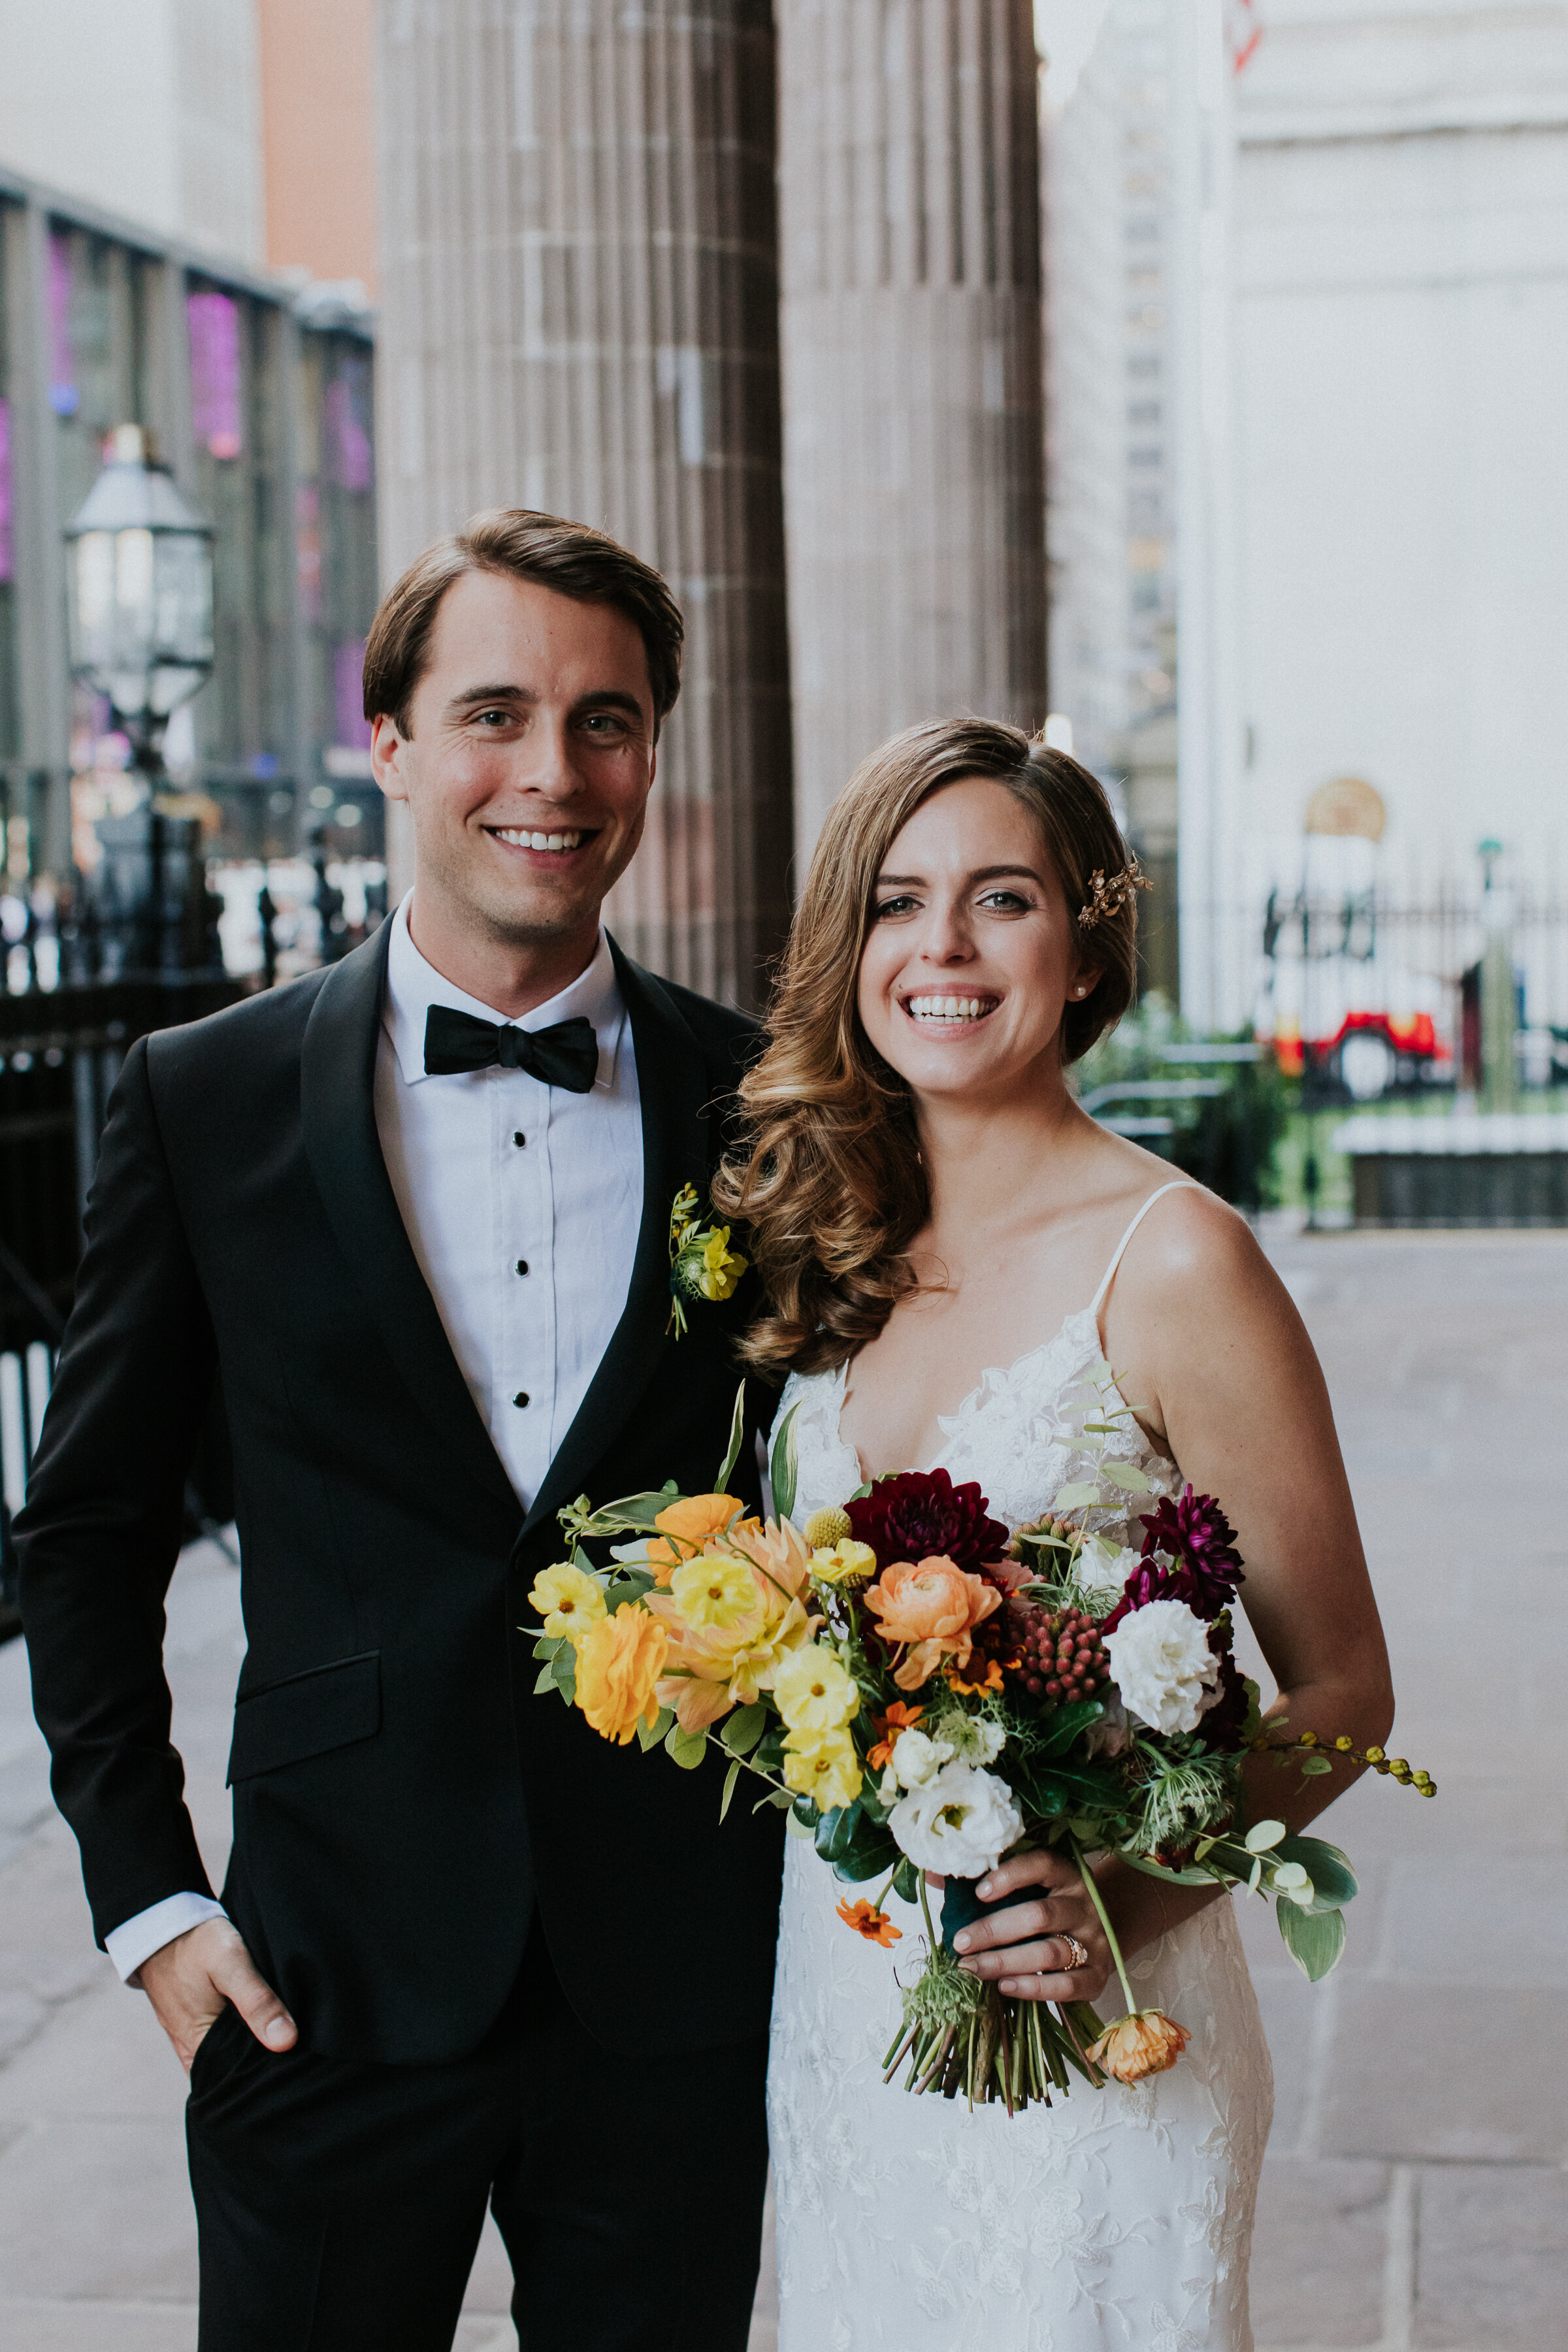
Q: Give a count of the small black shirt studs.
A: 3